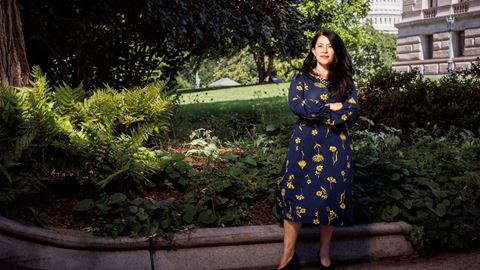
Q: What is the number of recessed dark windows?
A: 2